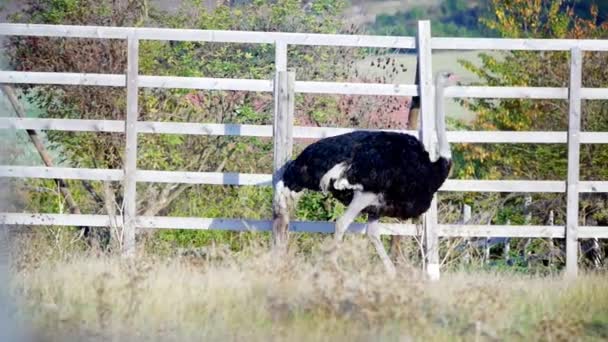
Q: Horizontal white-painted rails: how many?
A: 5